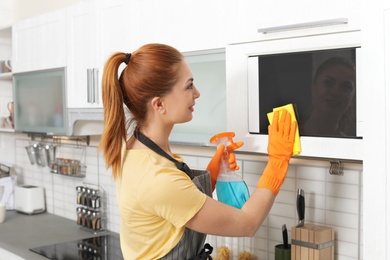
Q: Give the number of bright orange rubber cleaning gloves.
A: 2